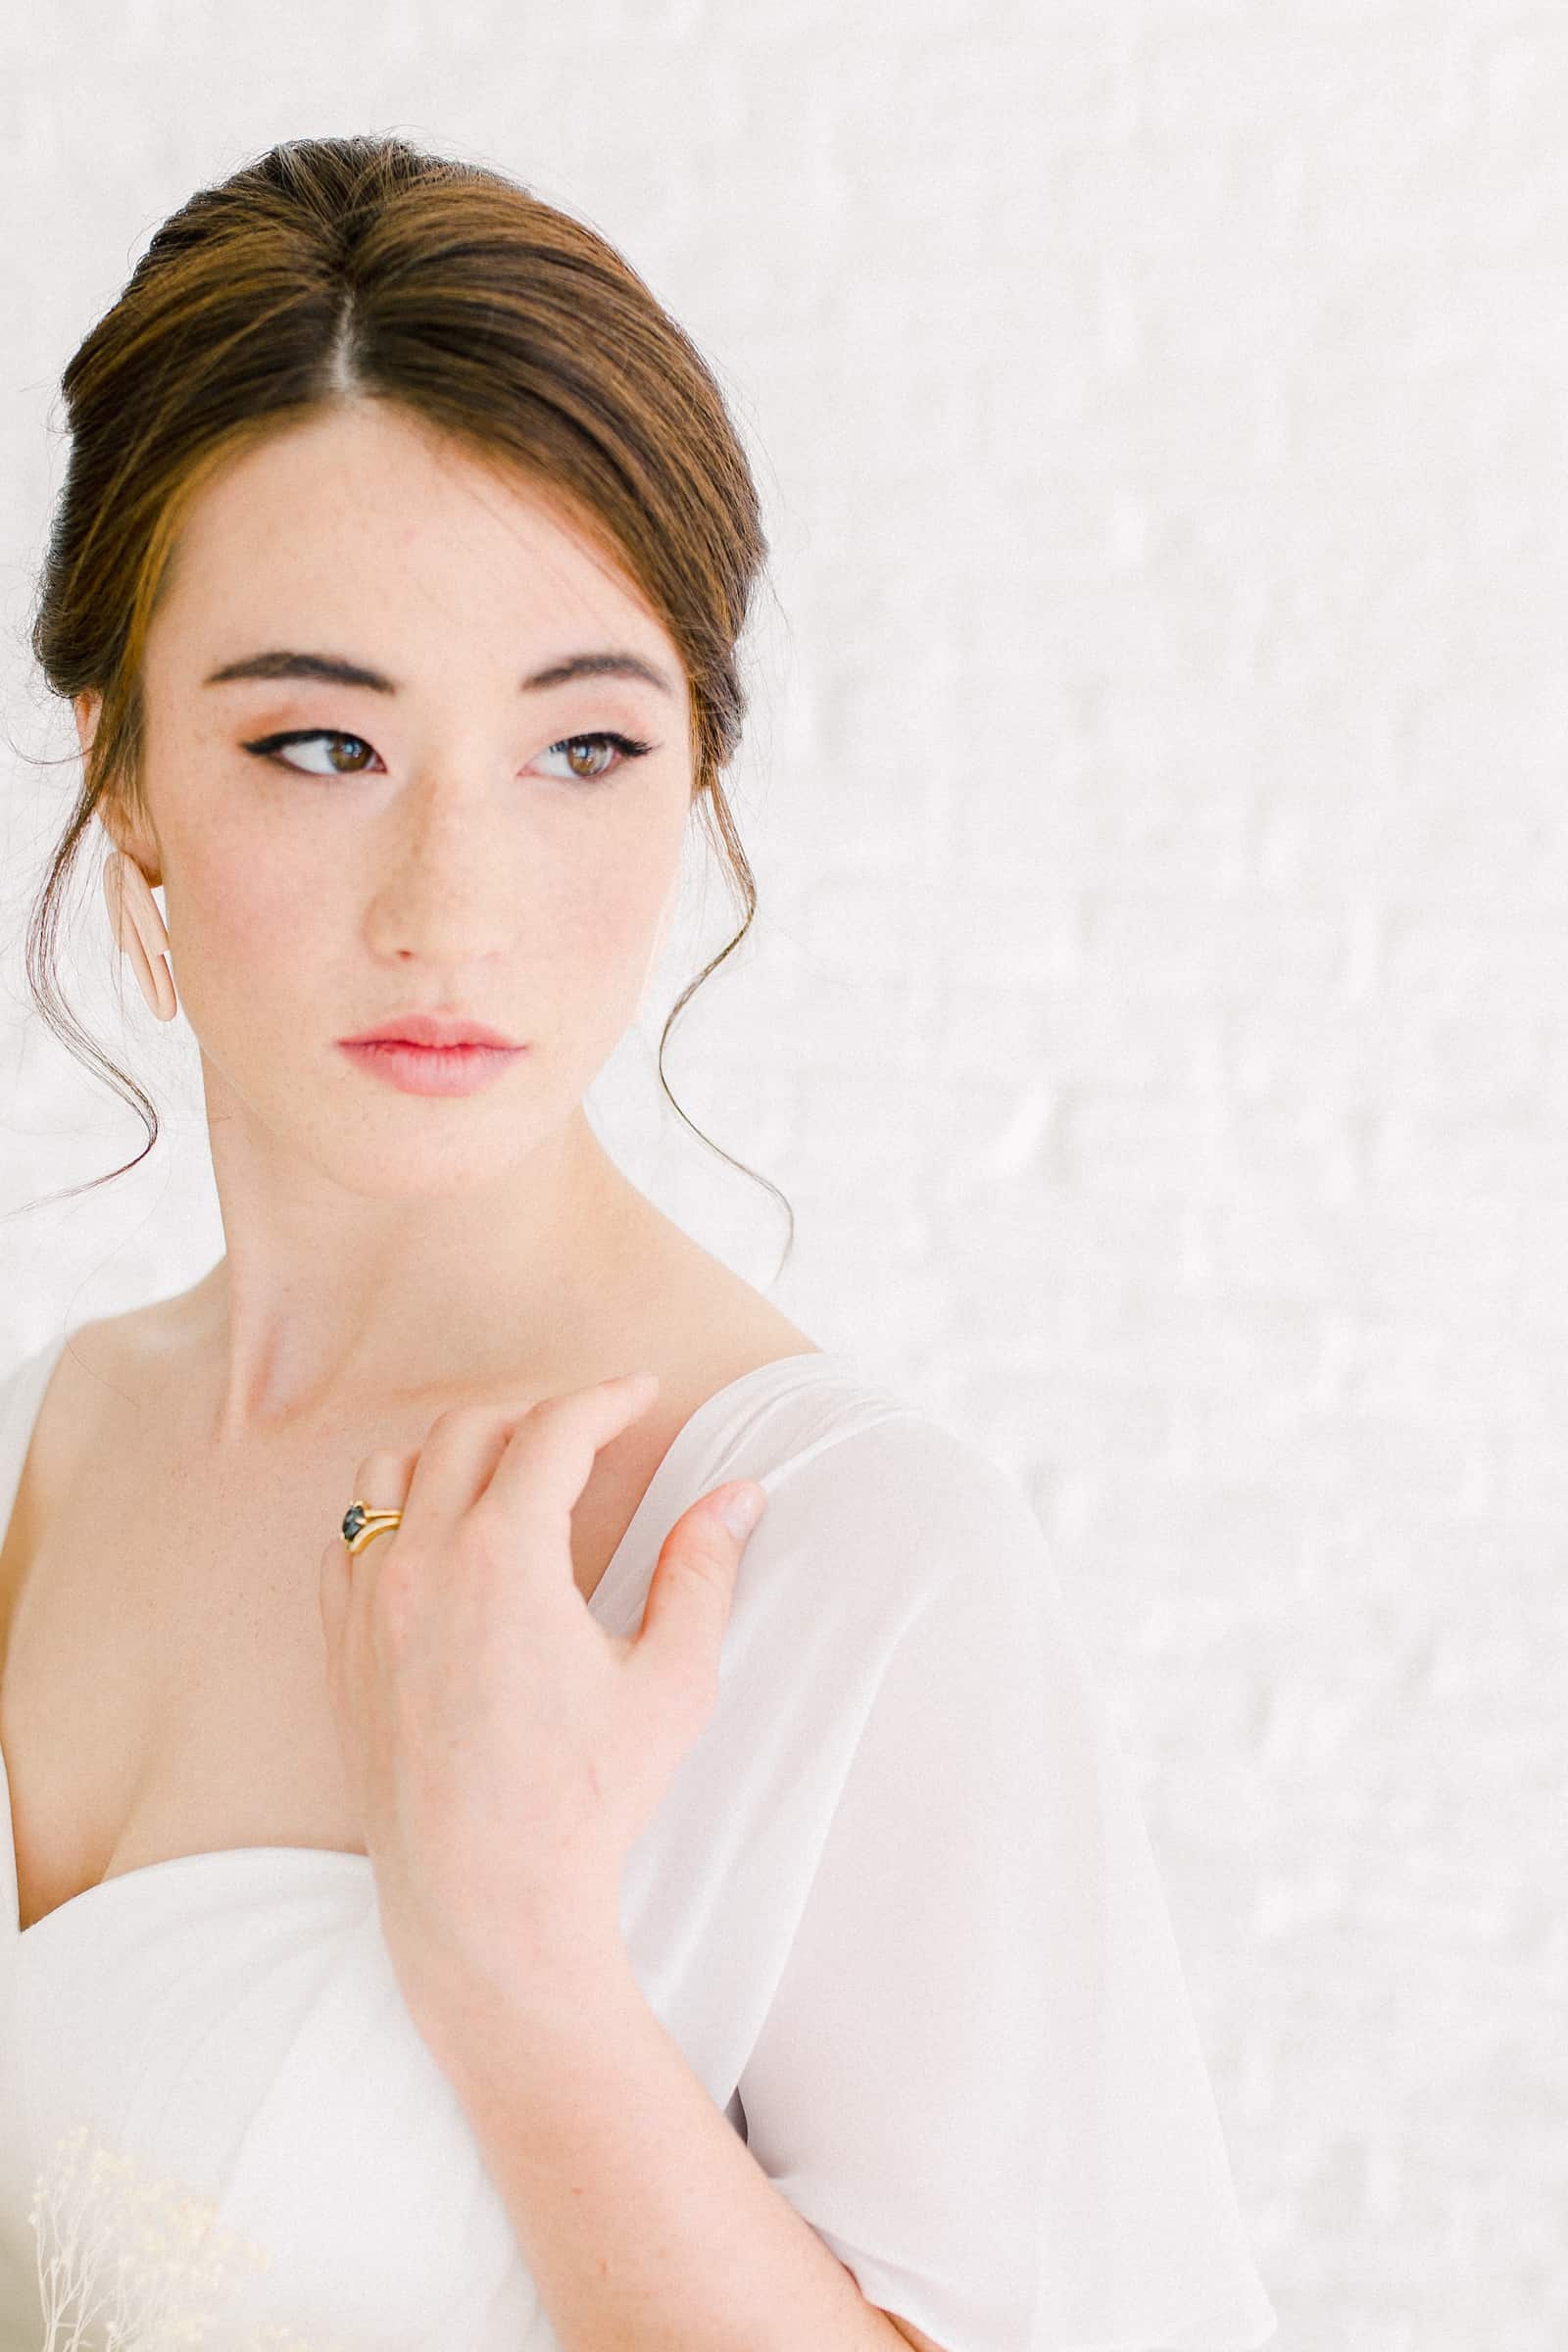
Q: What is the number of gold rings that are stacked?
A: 2